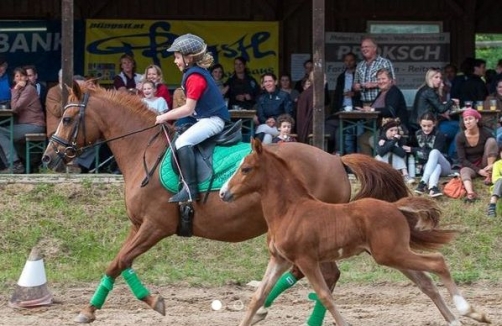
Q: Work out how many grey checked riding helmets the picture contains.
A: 1